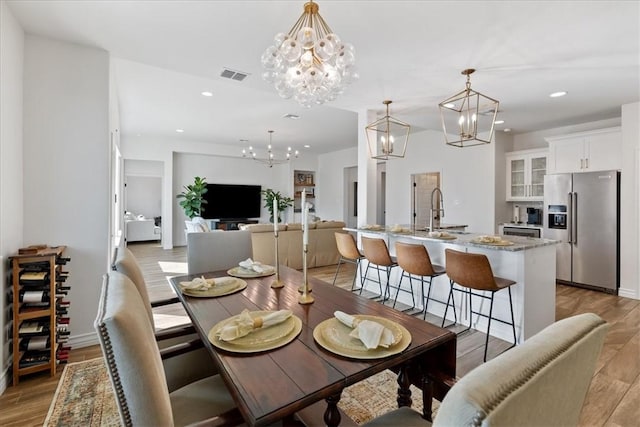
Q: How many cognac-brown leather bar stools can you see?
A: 4